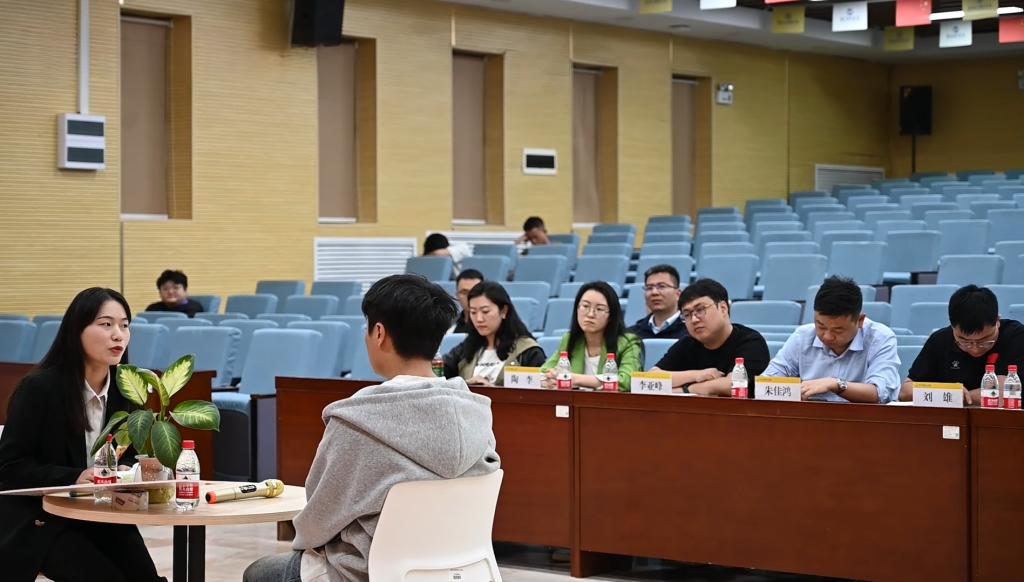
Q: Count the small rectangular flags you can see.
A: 10